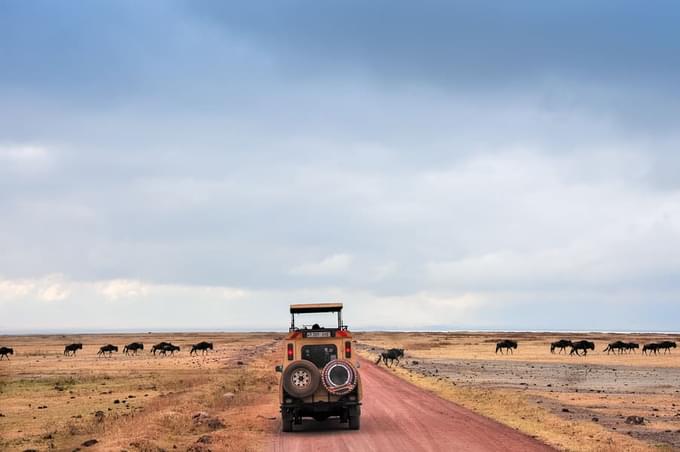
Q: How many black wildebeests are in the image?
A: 15